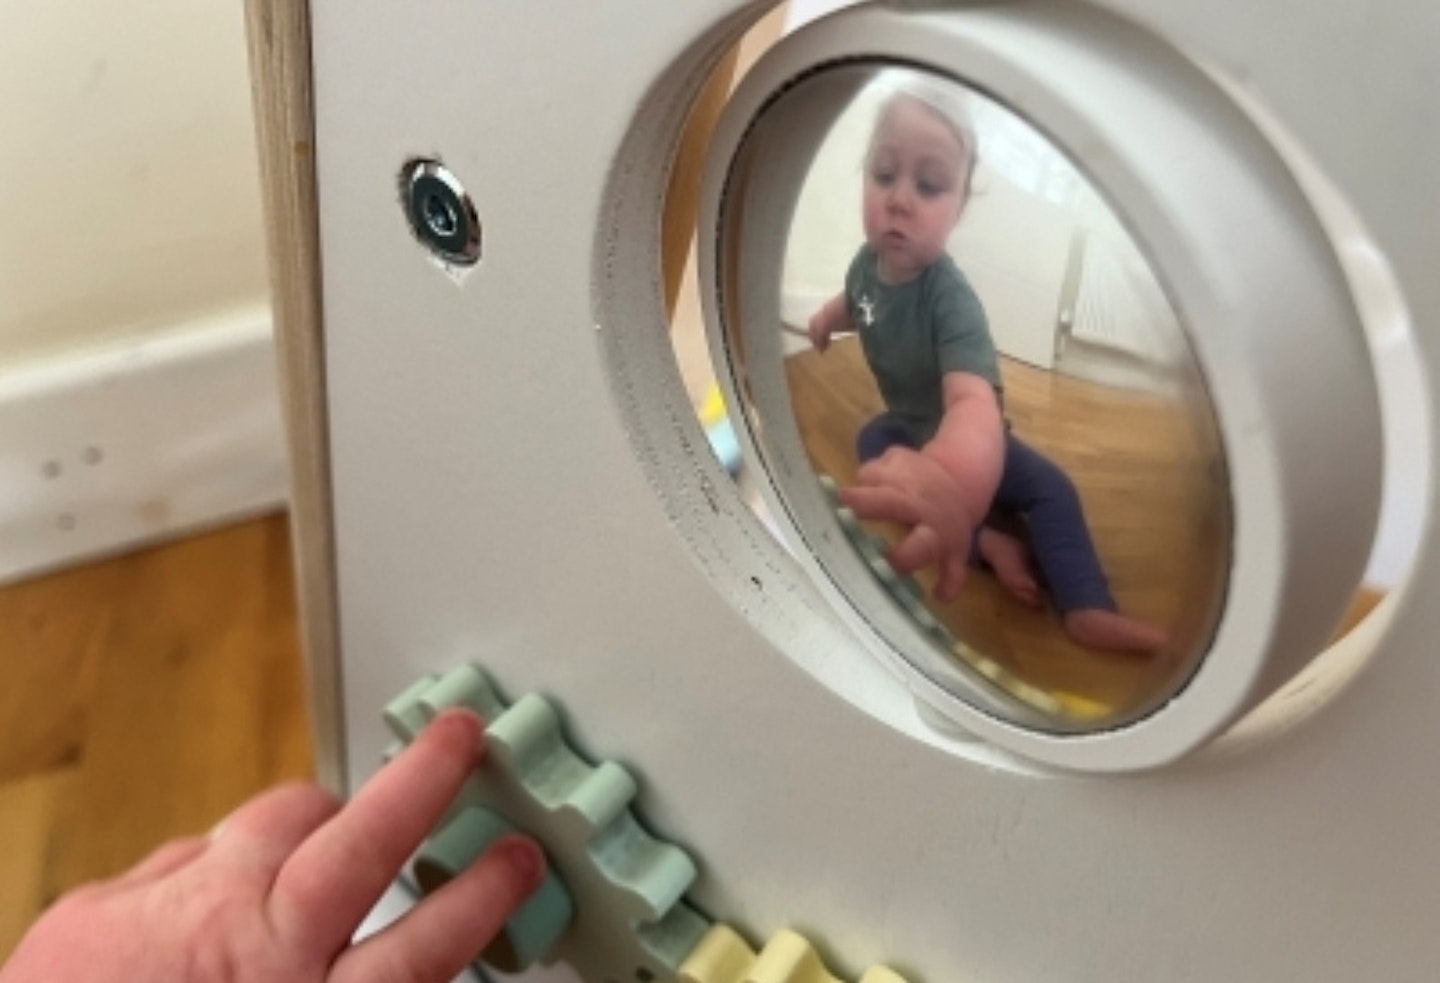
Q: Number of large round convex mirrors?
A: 1